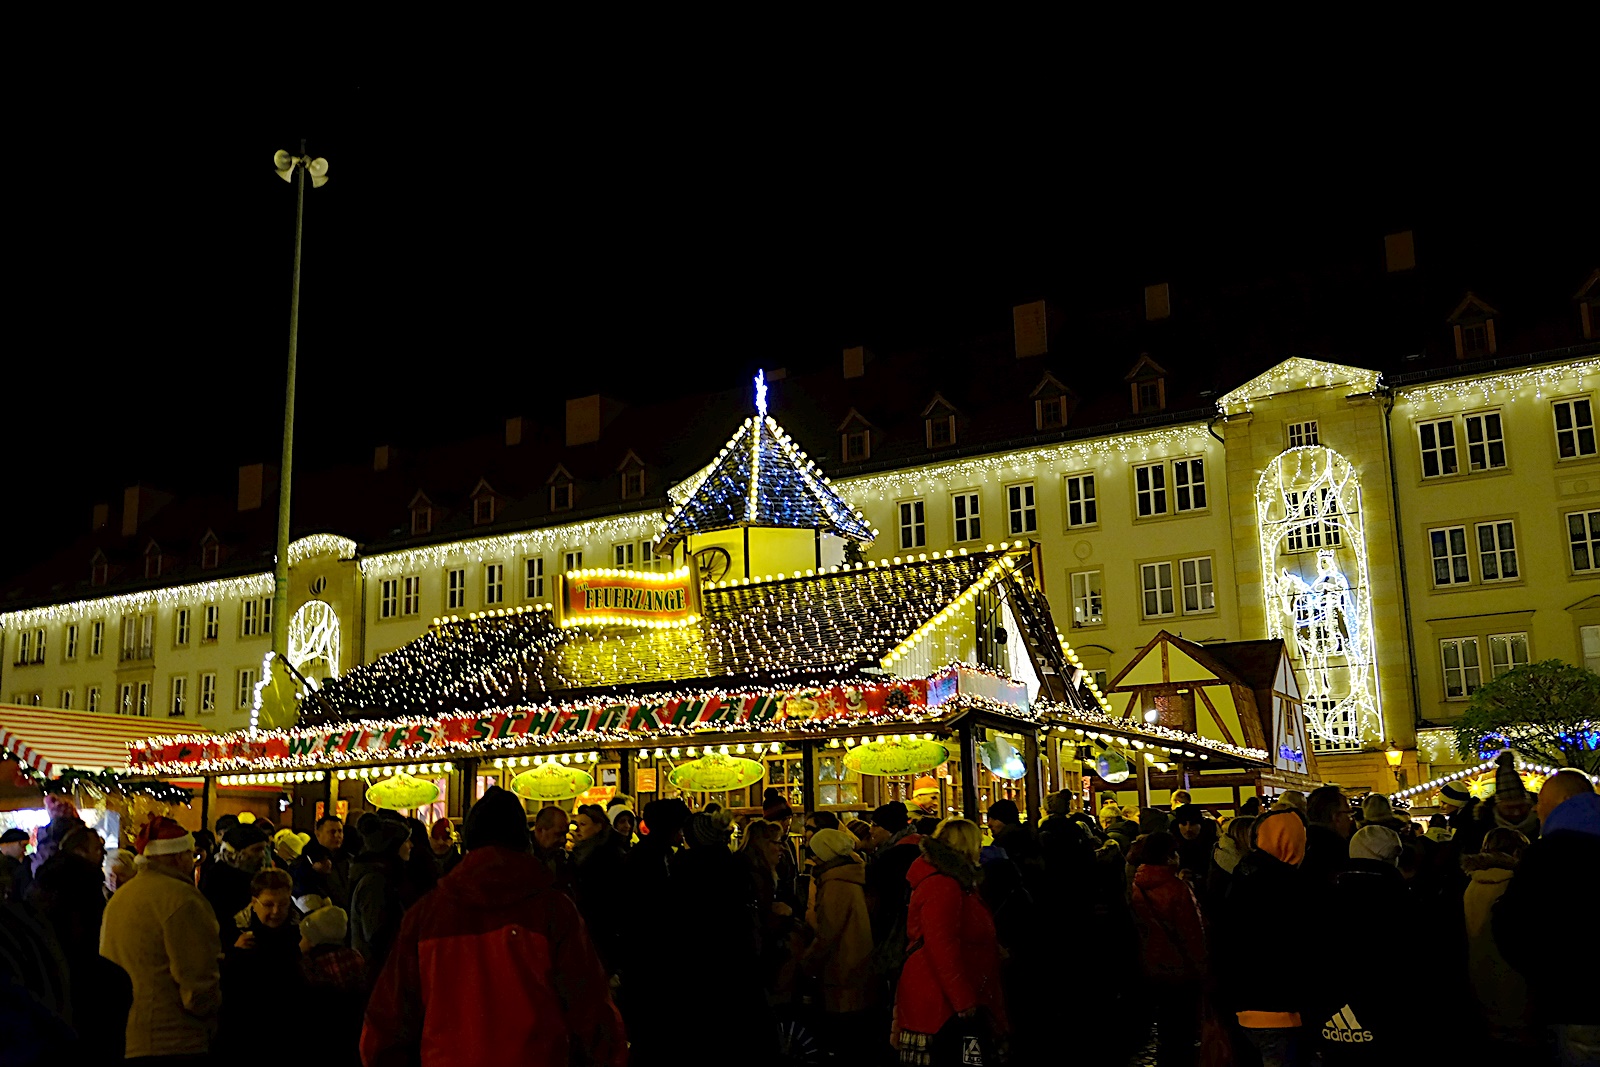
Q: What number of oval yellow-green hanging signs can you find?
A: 4